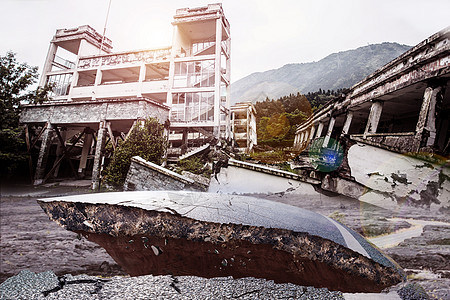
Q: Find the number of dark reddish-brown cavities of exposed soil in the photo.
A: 1